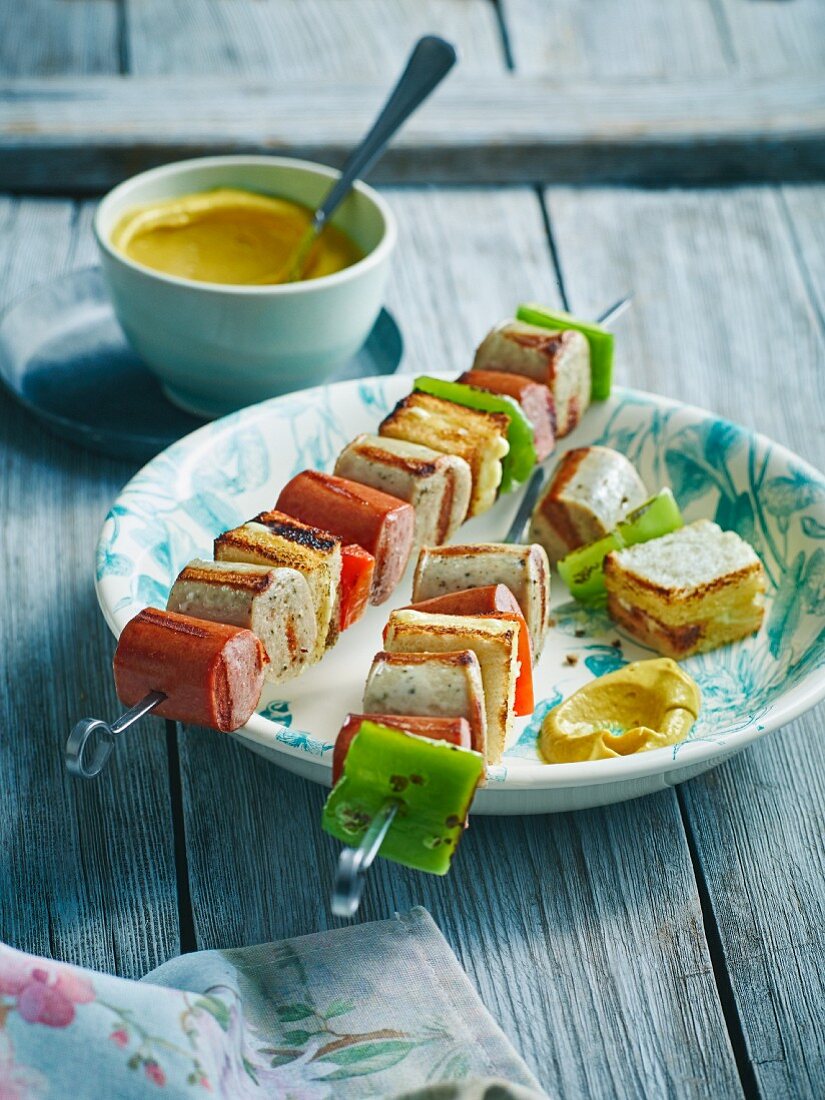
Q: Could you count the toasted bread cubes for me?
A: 4